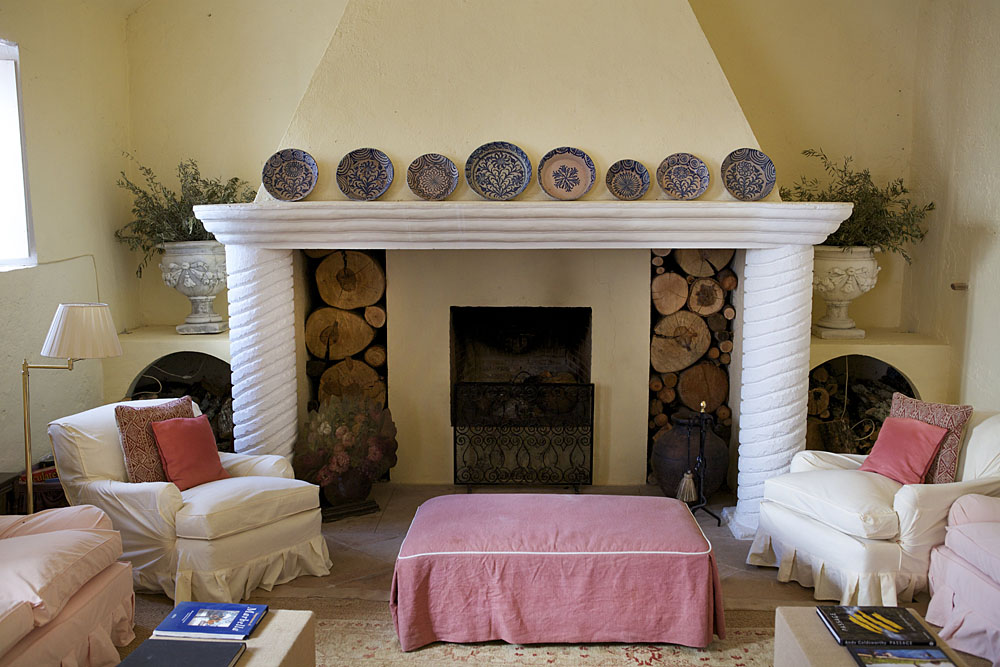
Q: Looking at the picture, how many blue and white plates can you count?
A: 8